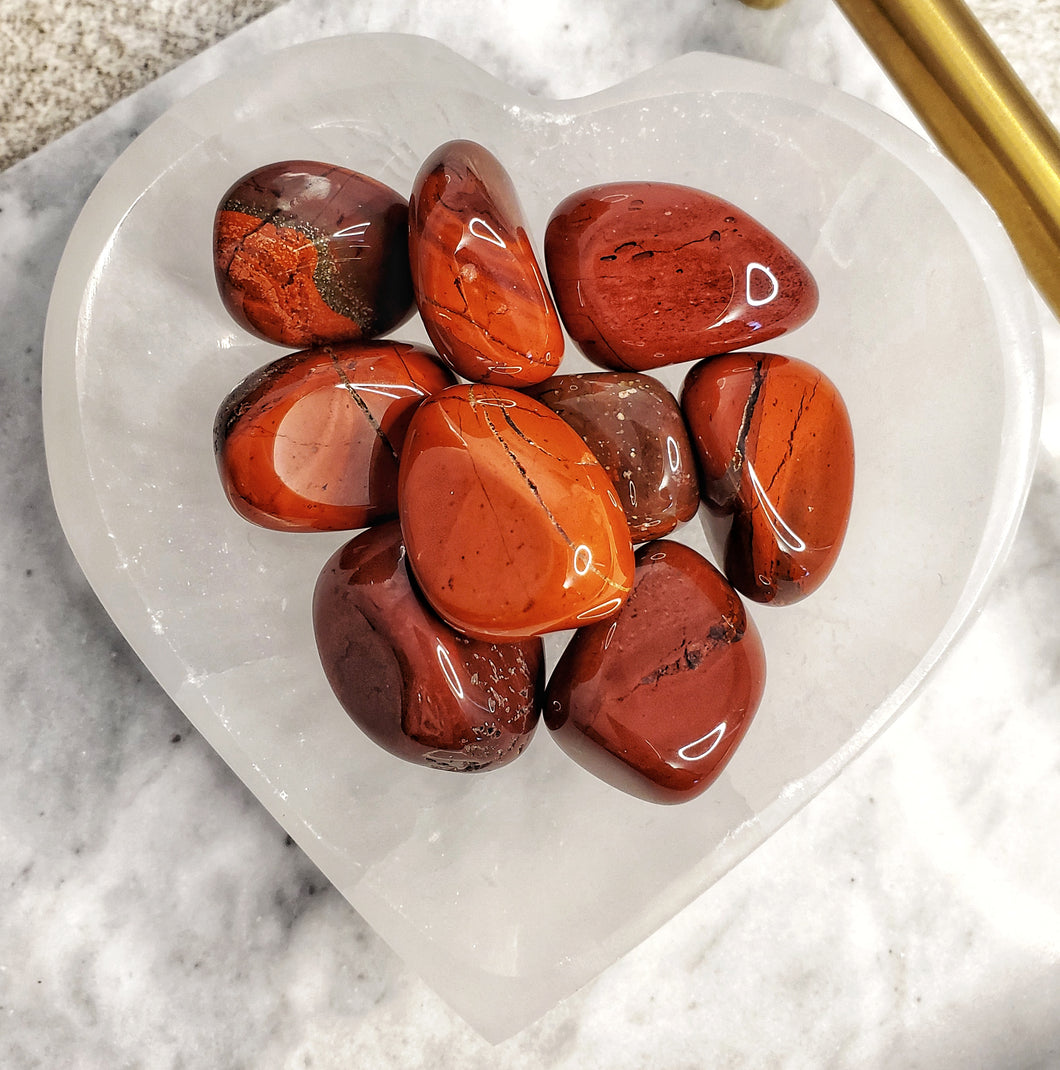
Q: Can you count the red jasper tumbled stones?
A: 9